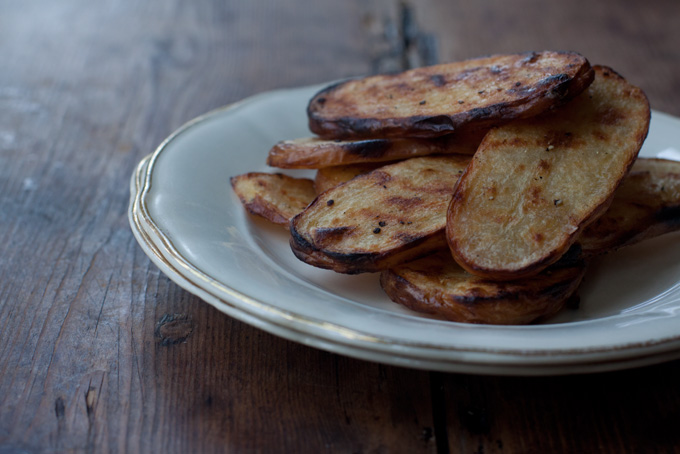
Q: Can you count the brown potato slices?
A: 8